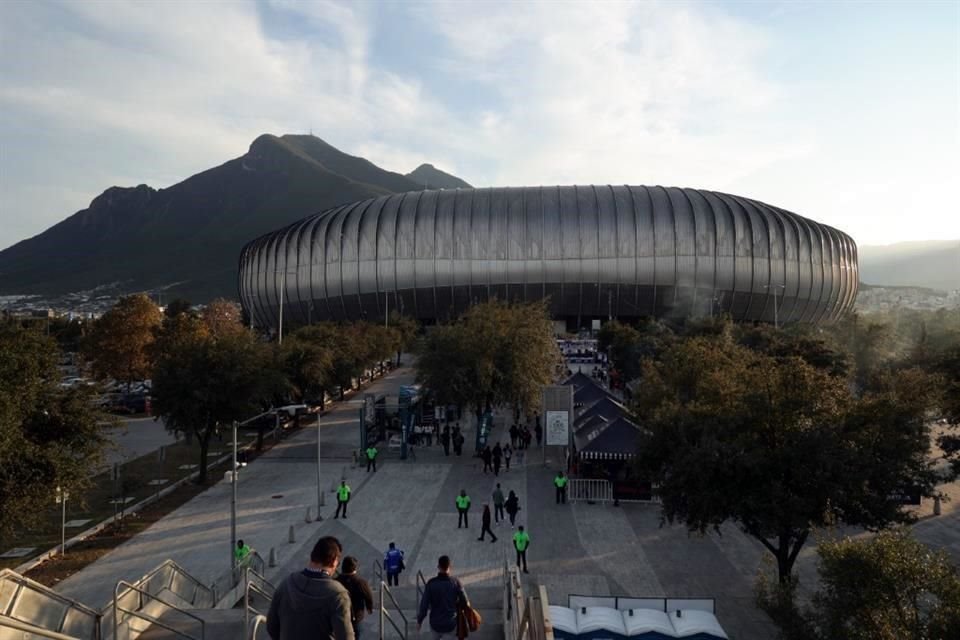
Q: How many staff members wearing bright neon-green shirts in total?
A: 6